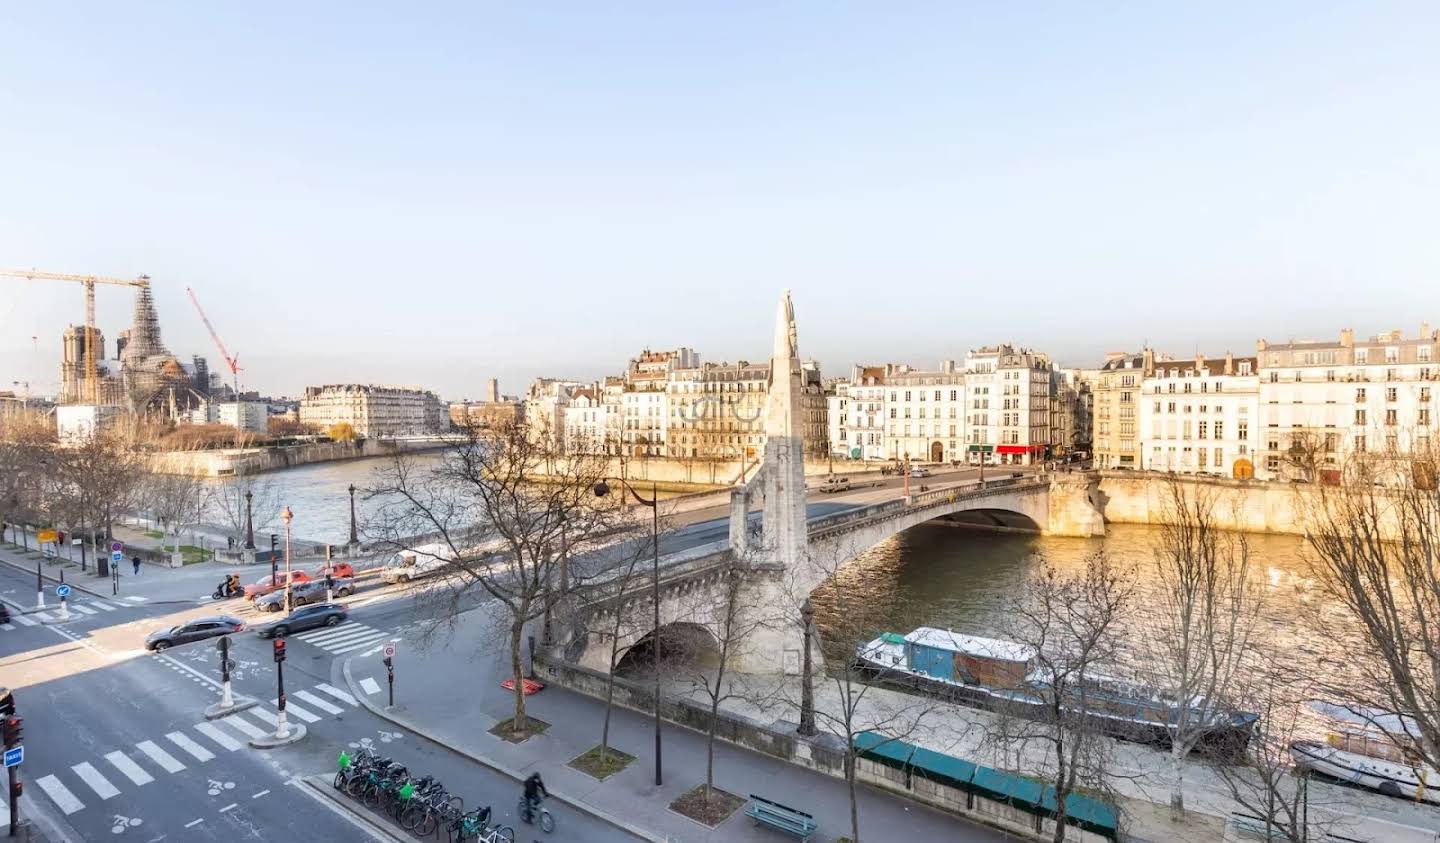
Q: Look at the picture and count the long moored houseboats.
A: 2